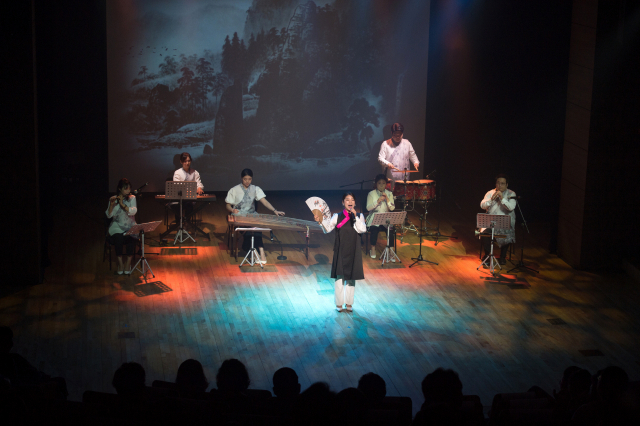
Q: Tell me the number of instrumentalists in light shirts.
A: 6